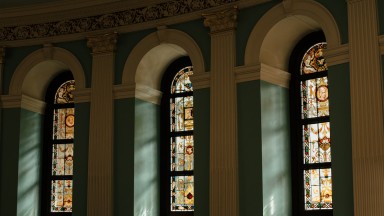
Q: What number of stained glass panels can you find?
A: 12